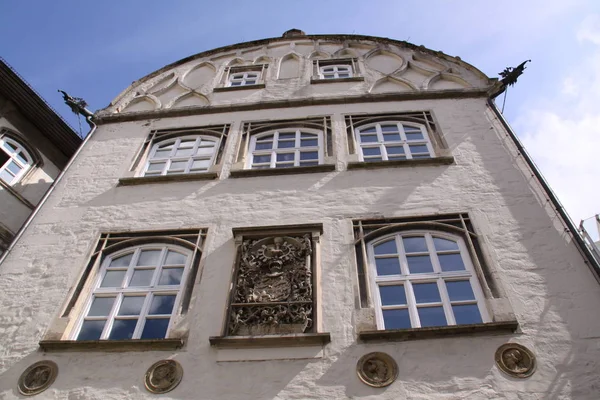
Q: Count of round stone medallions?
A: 4